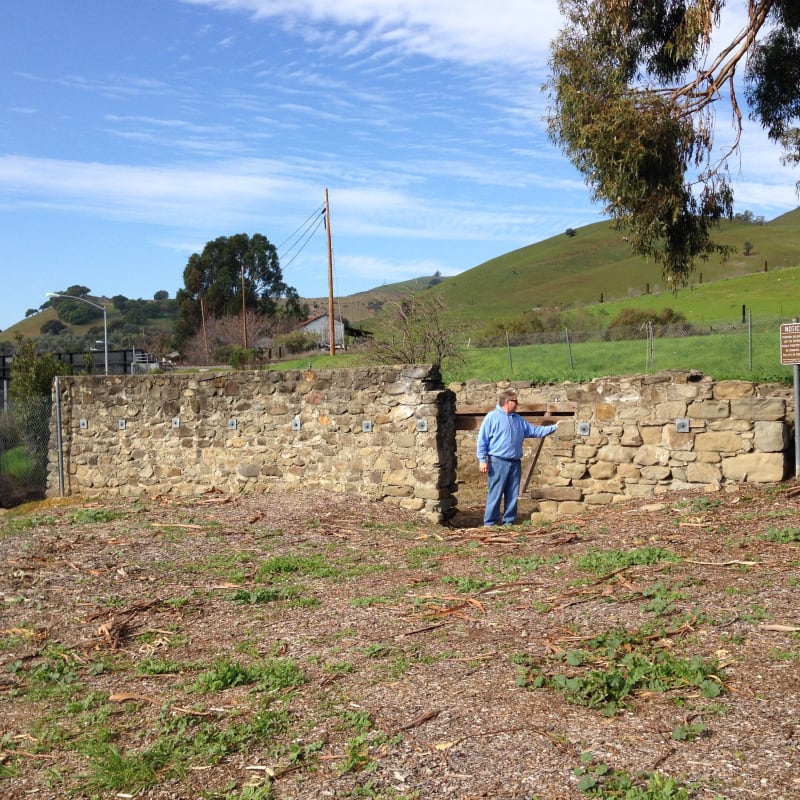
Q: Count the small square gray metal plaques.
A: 9